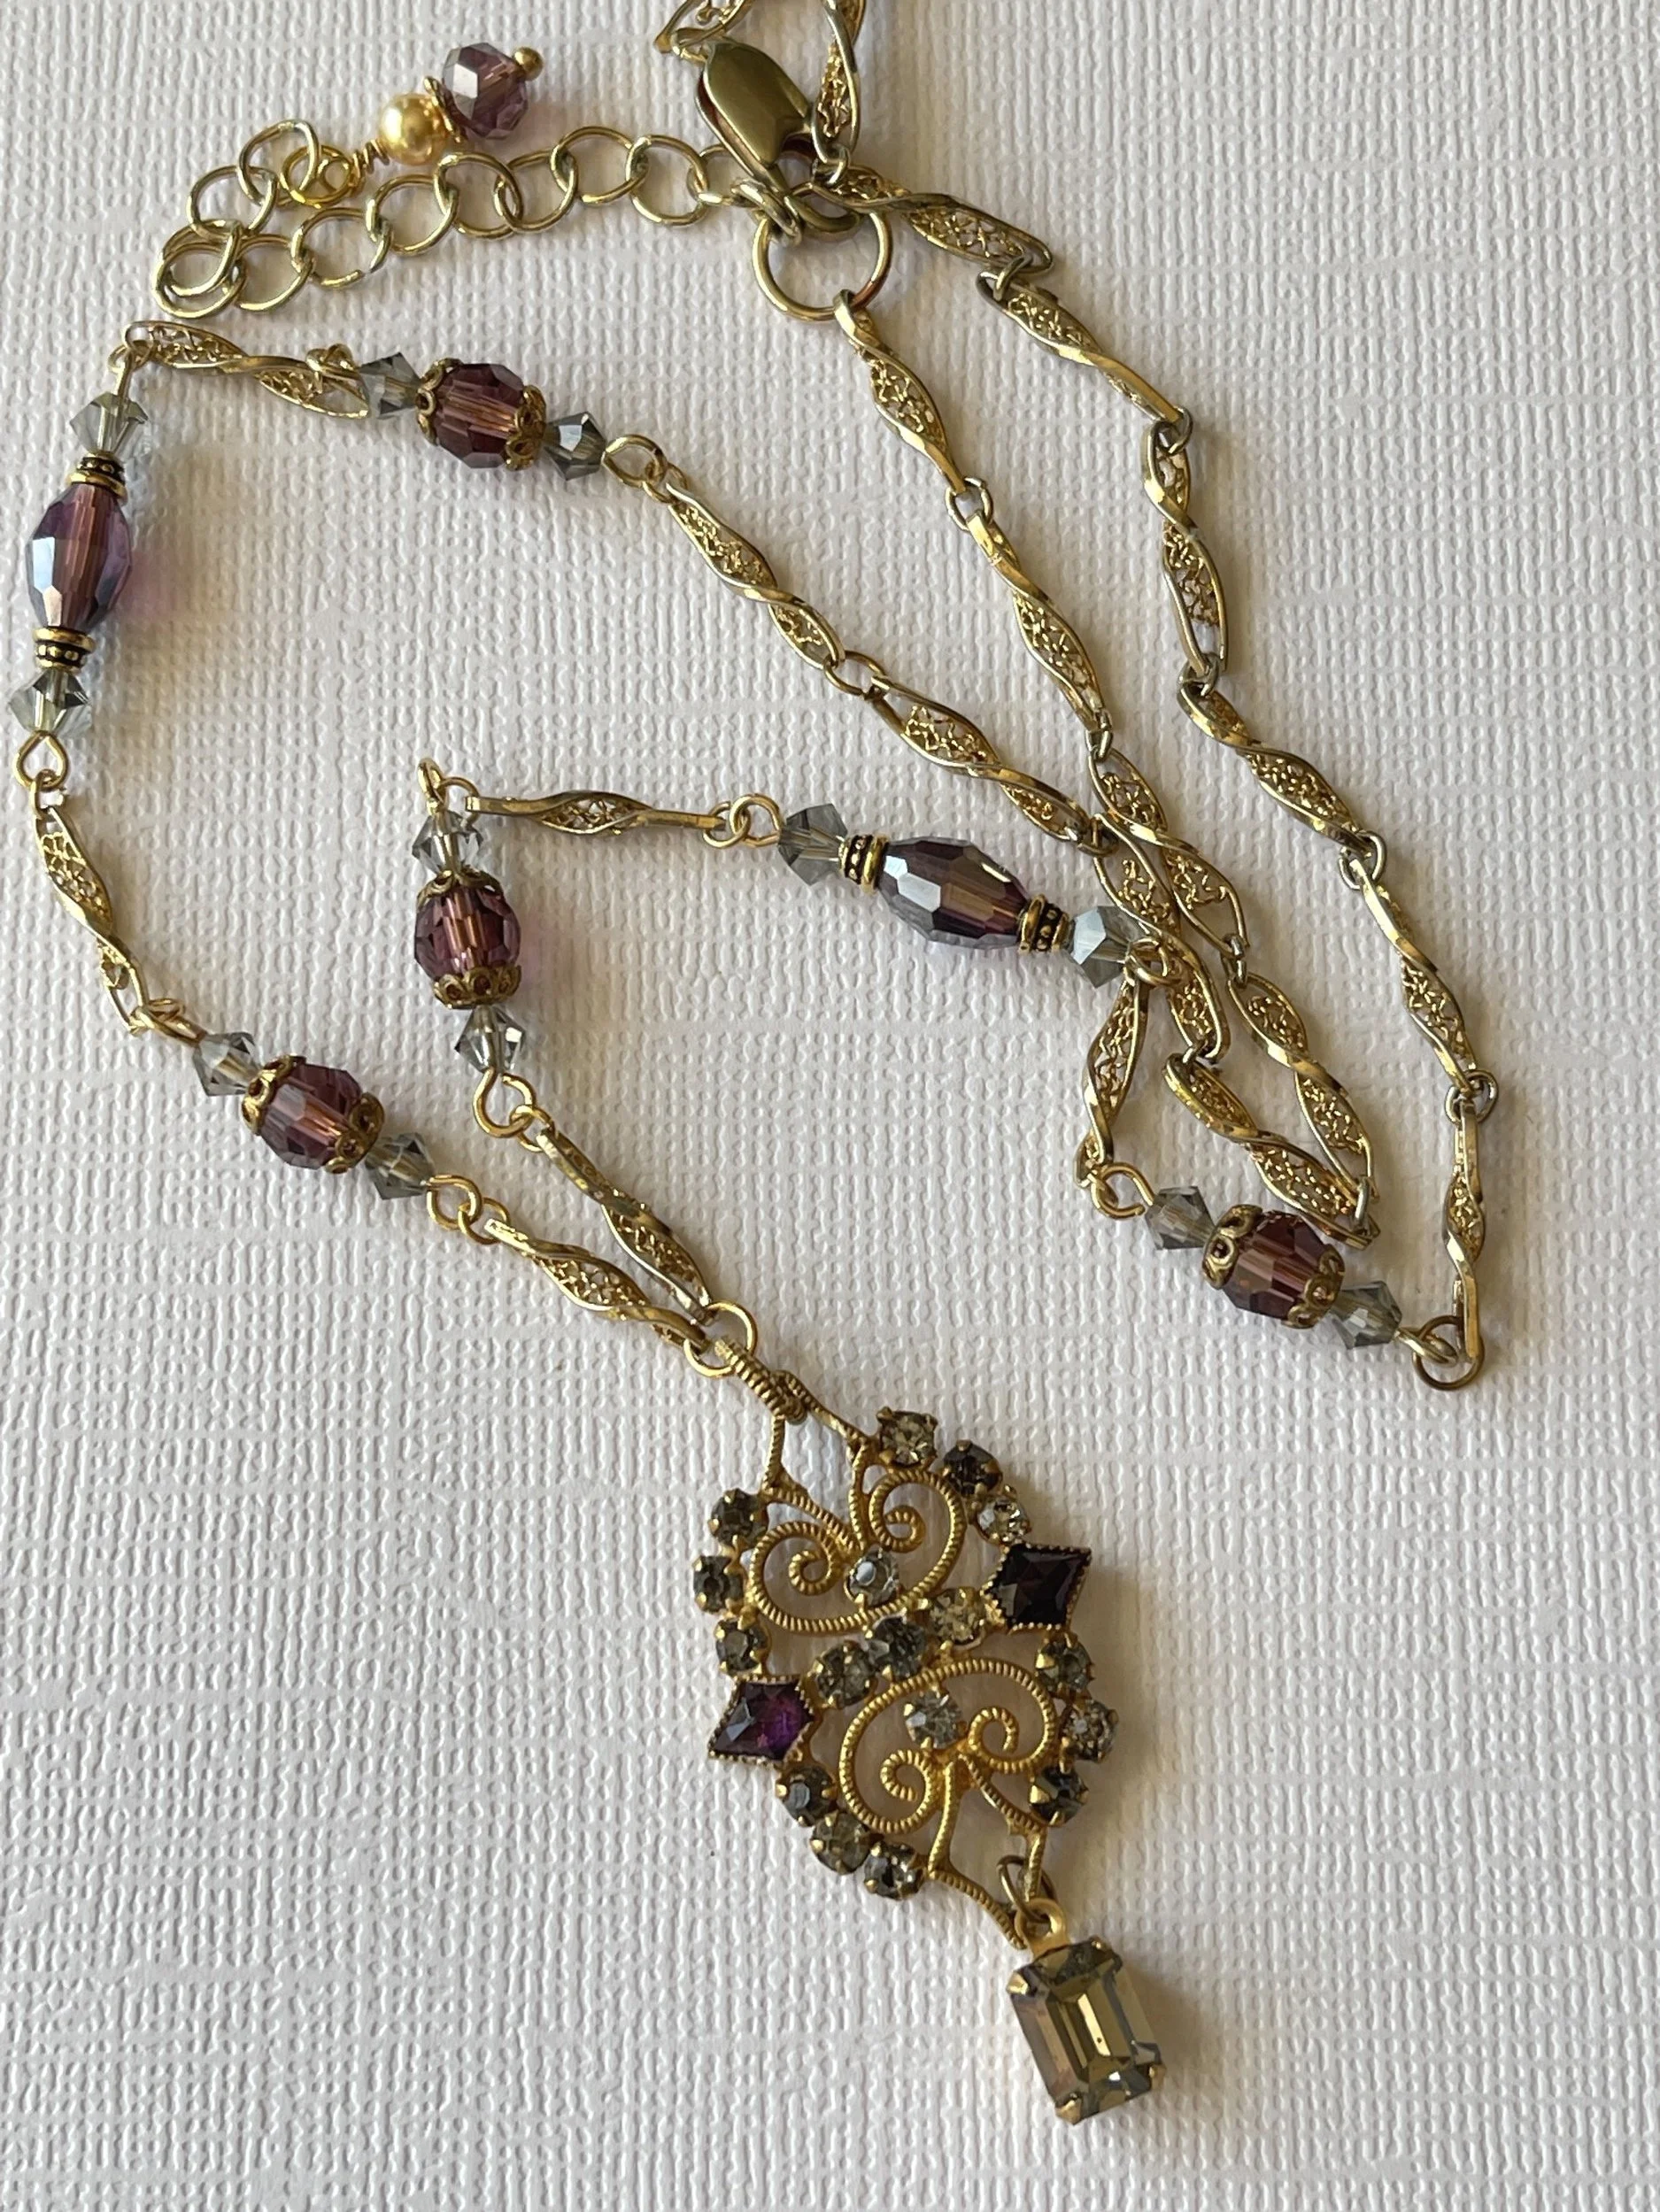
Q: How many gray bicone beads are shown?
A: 12